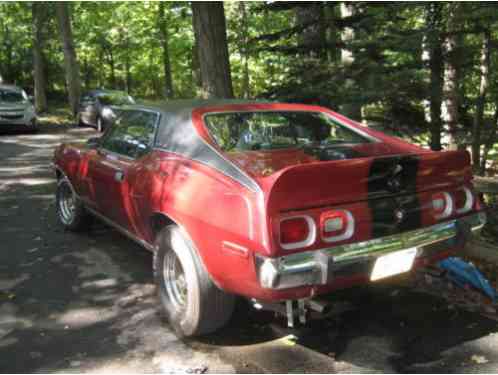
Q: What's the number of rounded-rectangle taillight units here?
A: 4